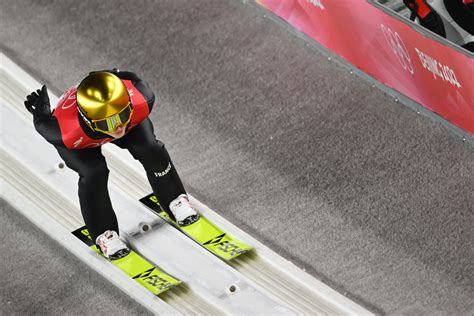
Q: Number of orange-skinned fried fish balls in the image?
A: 0